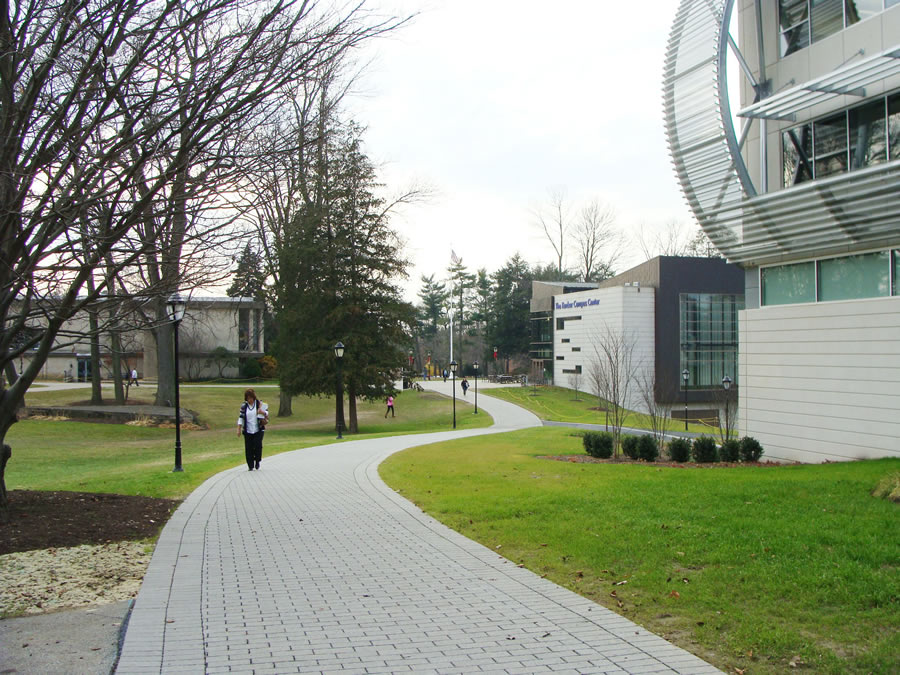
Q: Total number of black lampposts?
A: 6